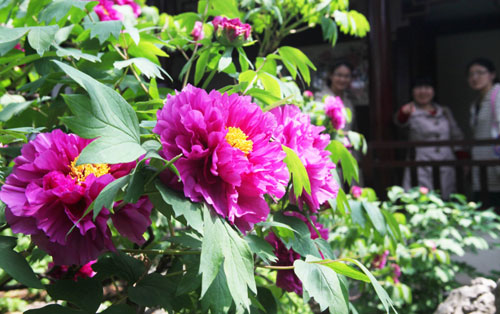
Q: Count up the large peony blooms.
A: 3